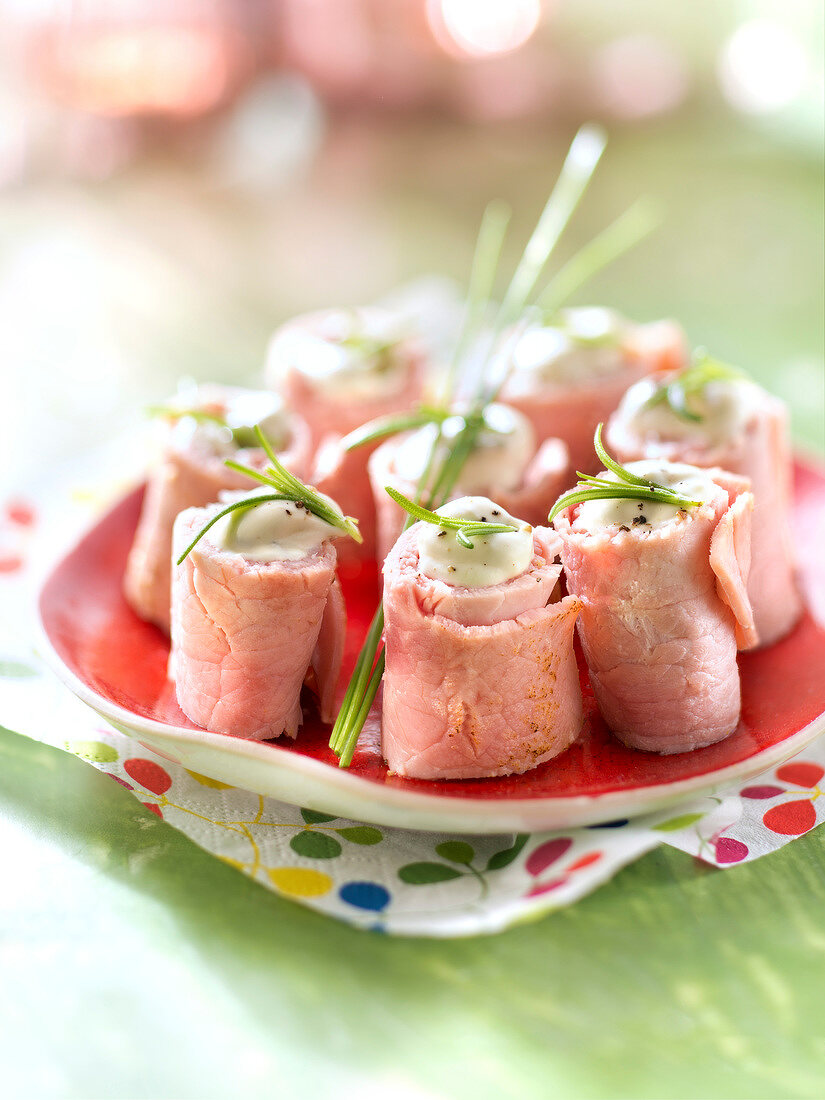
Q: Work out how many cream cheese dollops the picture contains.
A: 8